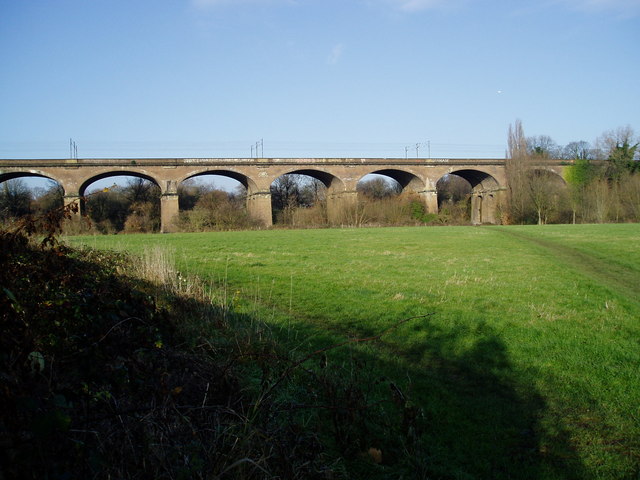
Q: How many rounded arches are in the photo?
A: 7